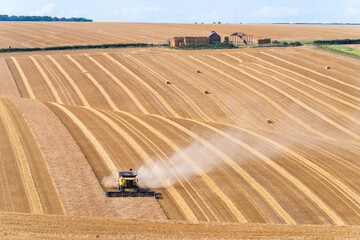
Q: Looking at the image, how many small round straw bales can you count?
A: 5